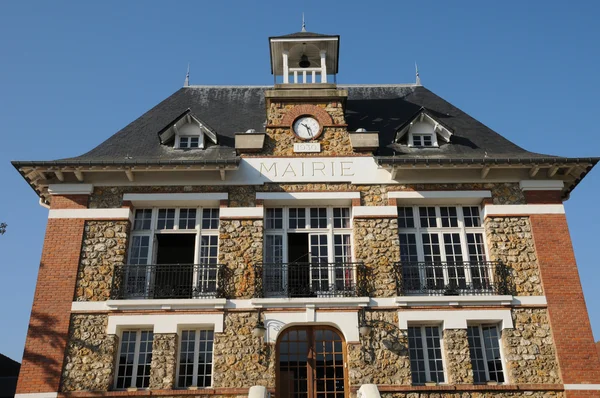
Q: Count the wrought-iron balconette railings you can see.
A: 3